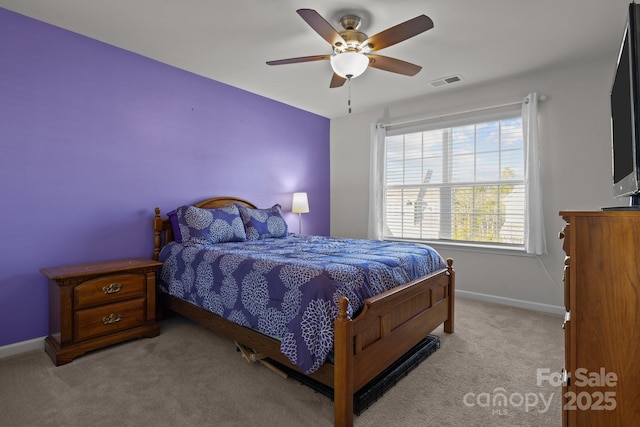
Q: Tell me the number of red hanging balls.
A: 0